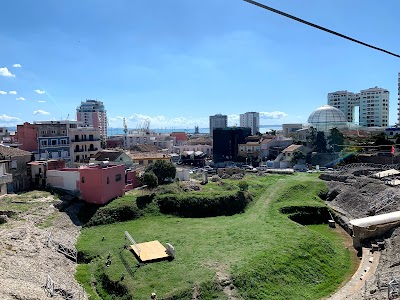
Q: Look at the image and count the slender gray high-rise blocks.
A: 2